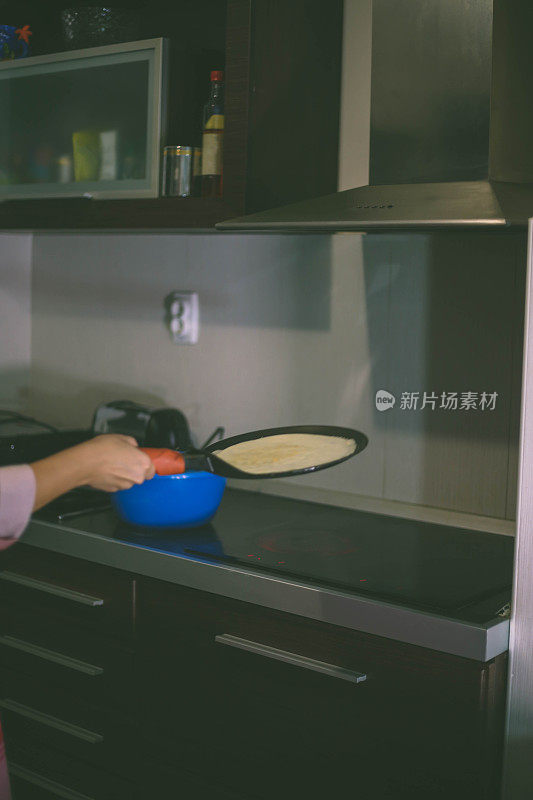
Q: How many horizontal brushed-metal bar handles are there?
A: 5